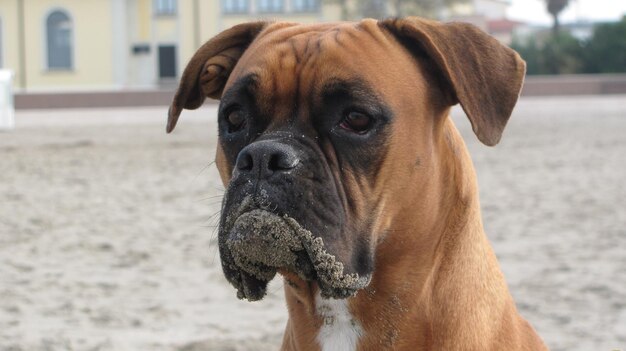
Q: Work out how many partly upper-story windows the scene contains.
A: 4